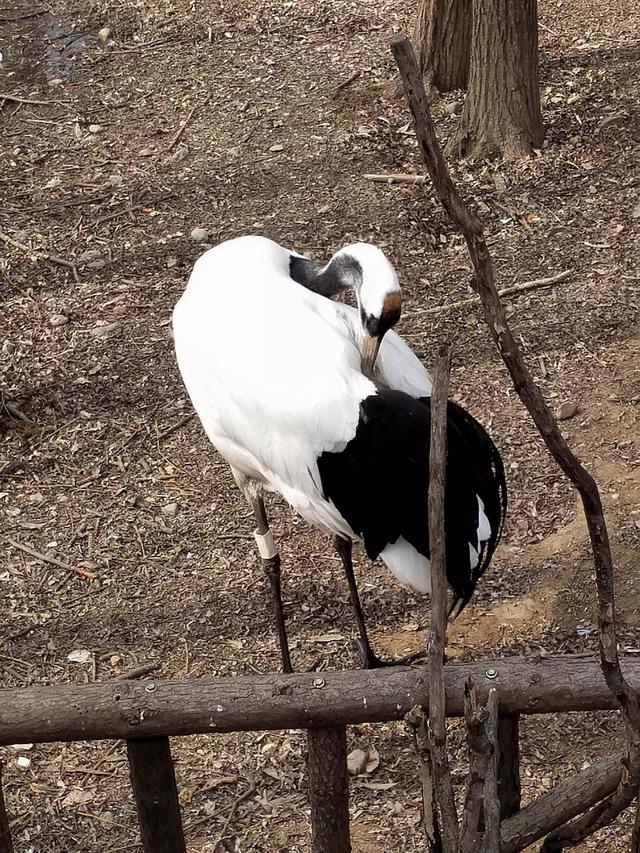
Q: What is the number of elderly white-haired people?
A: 0